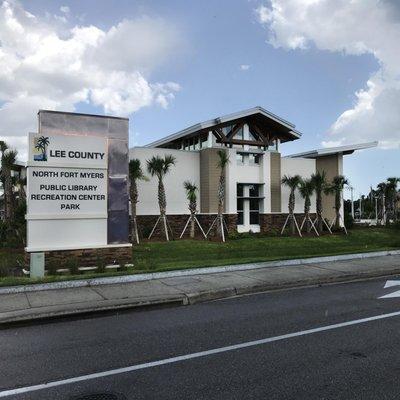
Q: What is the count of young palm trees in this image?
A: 8